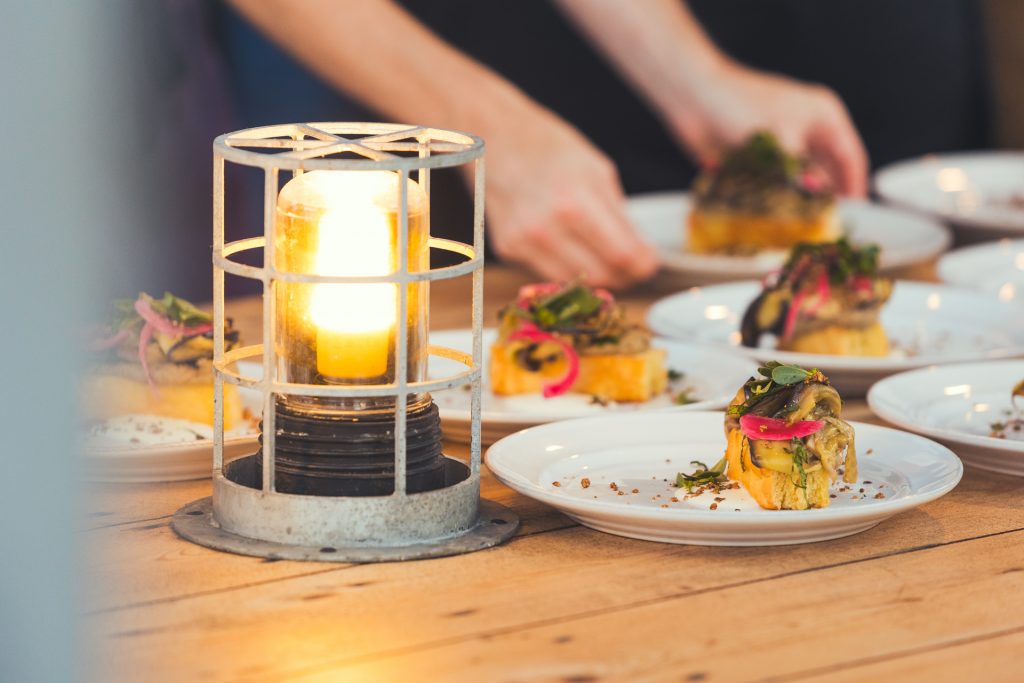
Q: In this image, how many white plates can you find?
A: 8